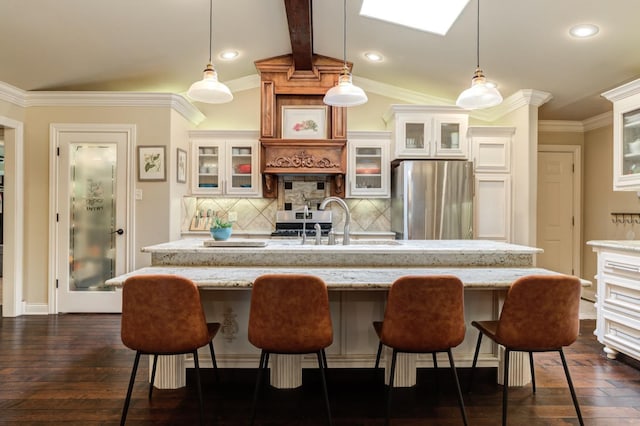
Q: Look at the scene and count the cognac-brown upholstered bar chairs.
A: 4